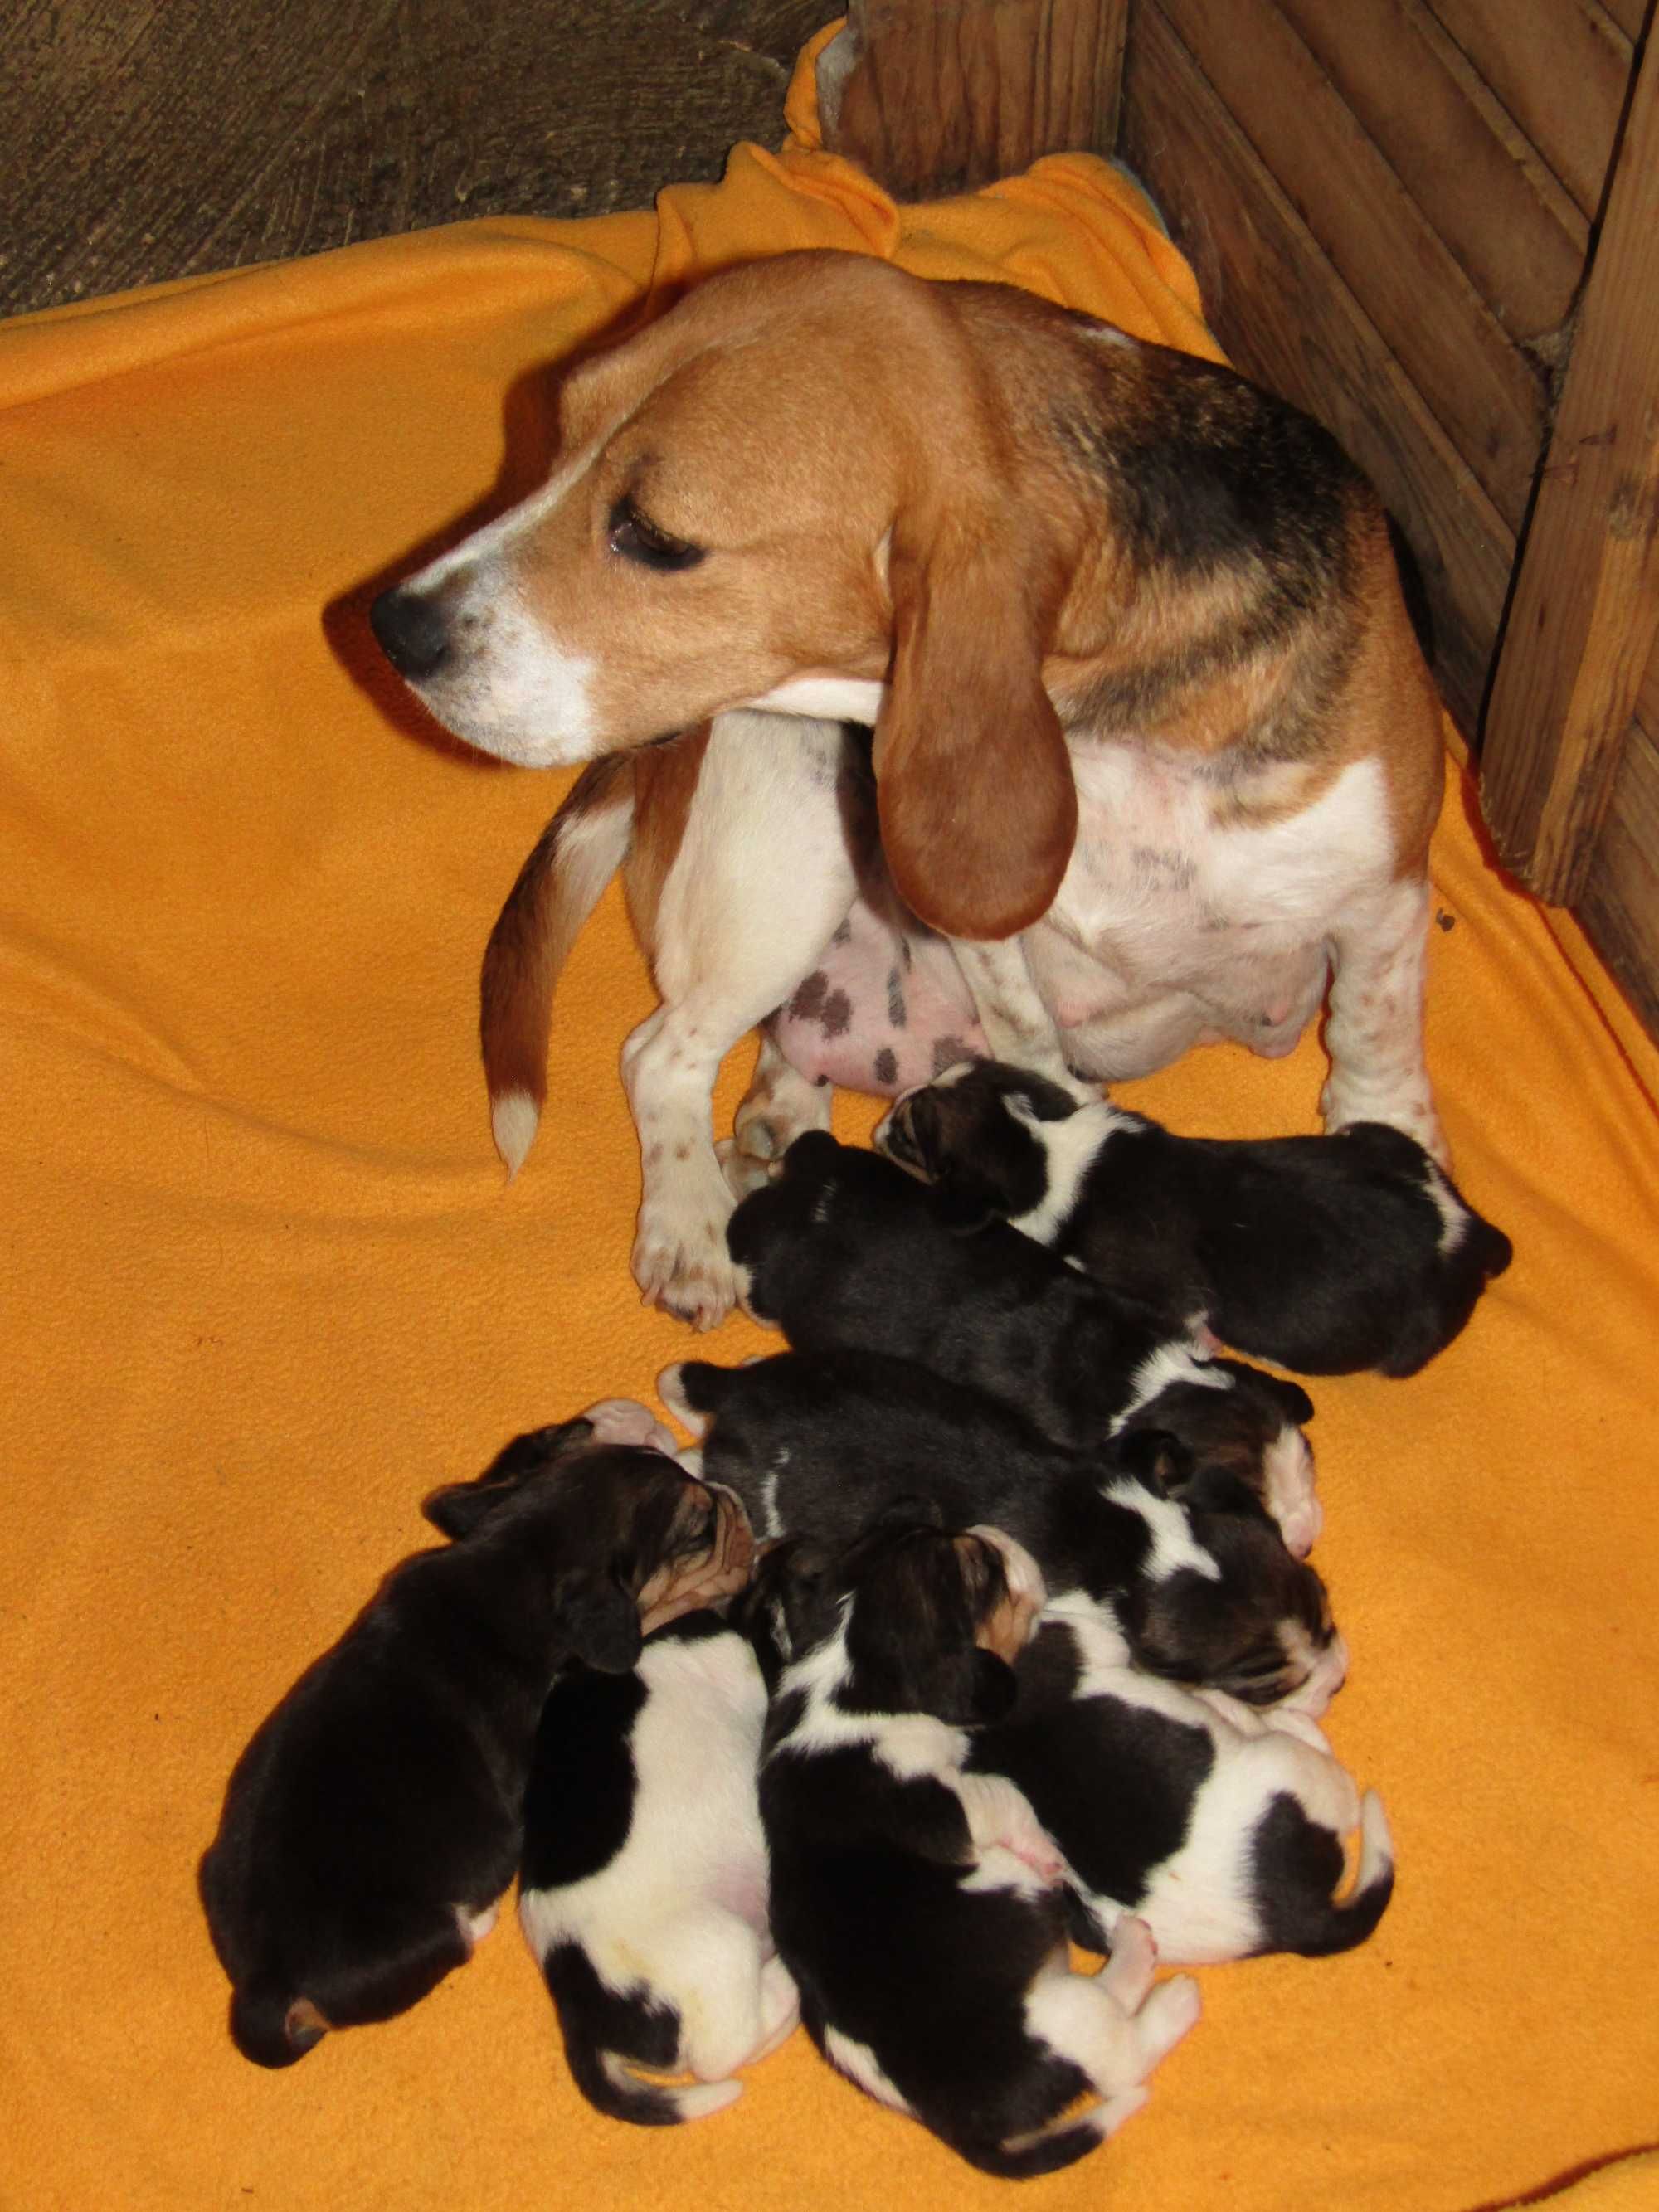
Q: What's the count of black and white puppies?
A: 7